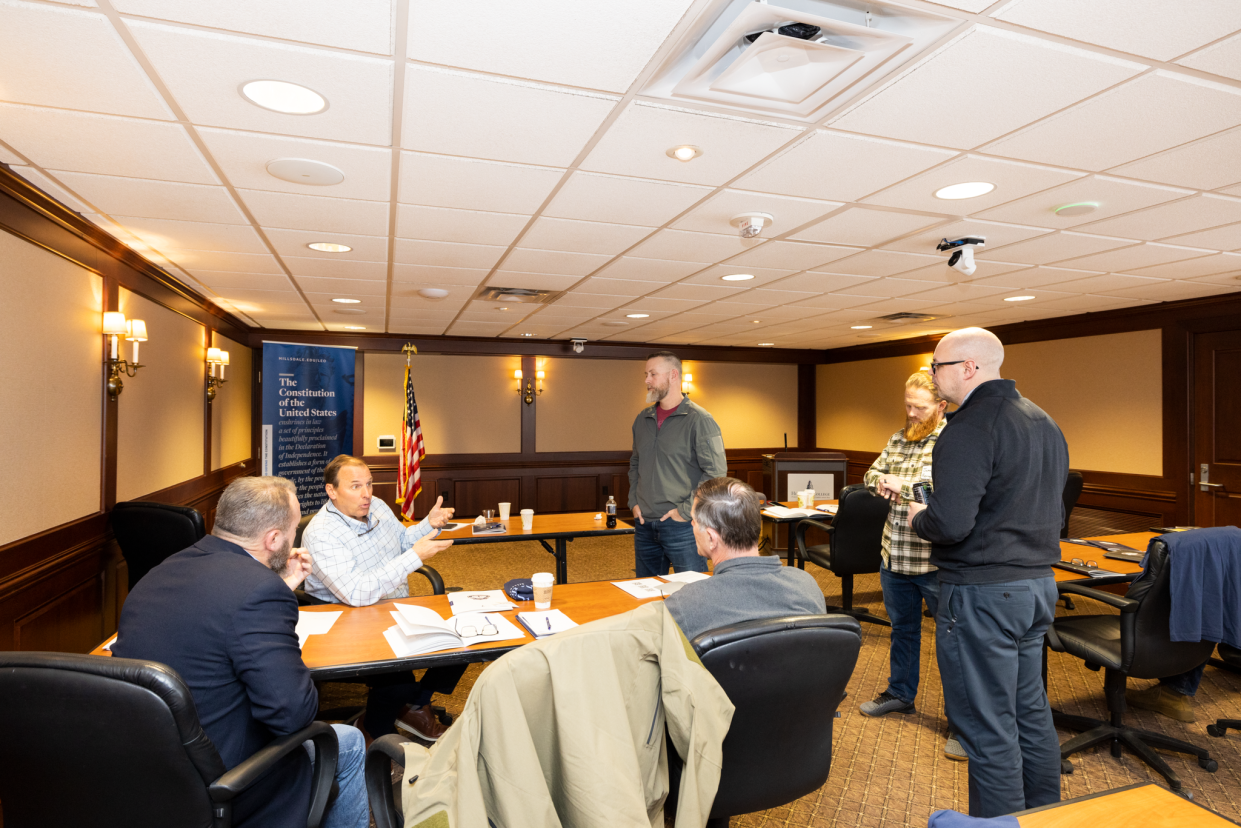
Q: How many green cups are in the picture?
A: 0